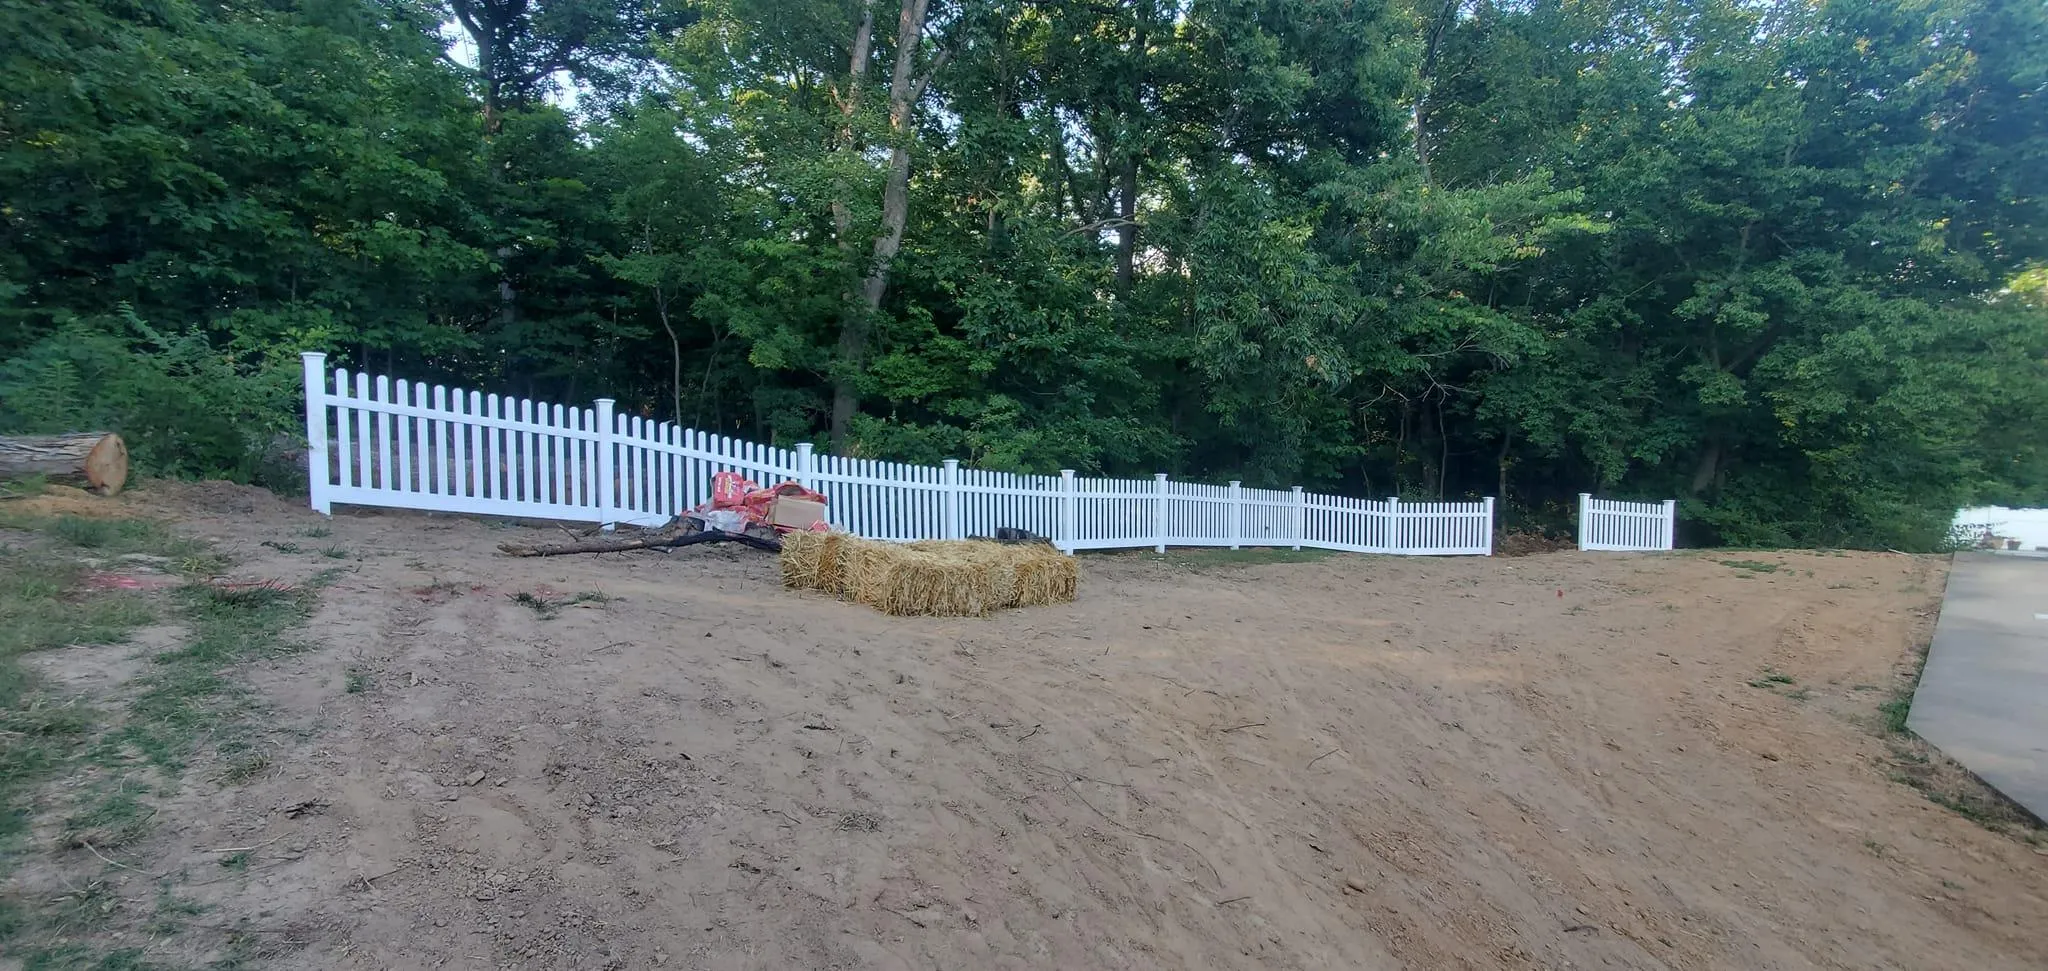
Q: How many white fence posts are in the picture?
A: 12